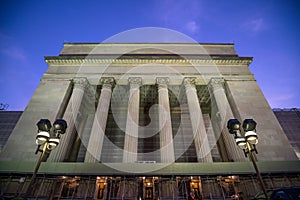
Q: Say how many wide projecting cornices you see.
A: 1